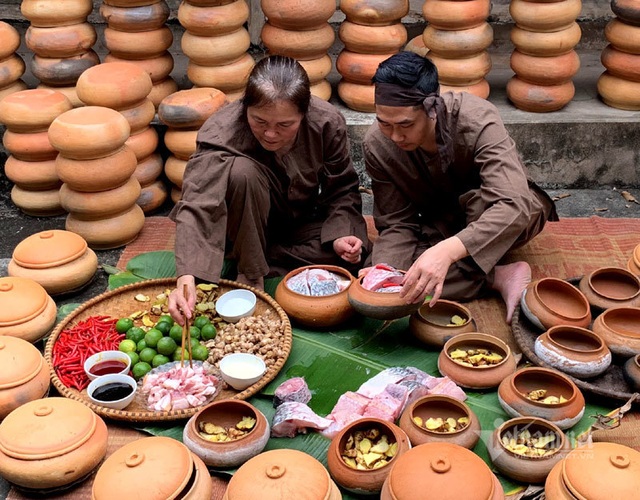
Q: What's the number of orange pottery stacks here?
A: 13